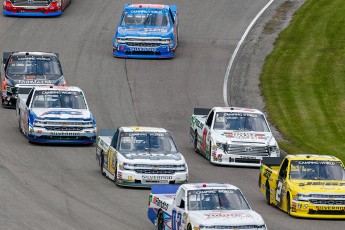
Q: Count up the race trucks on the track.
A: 8